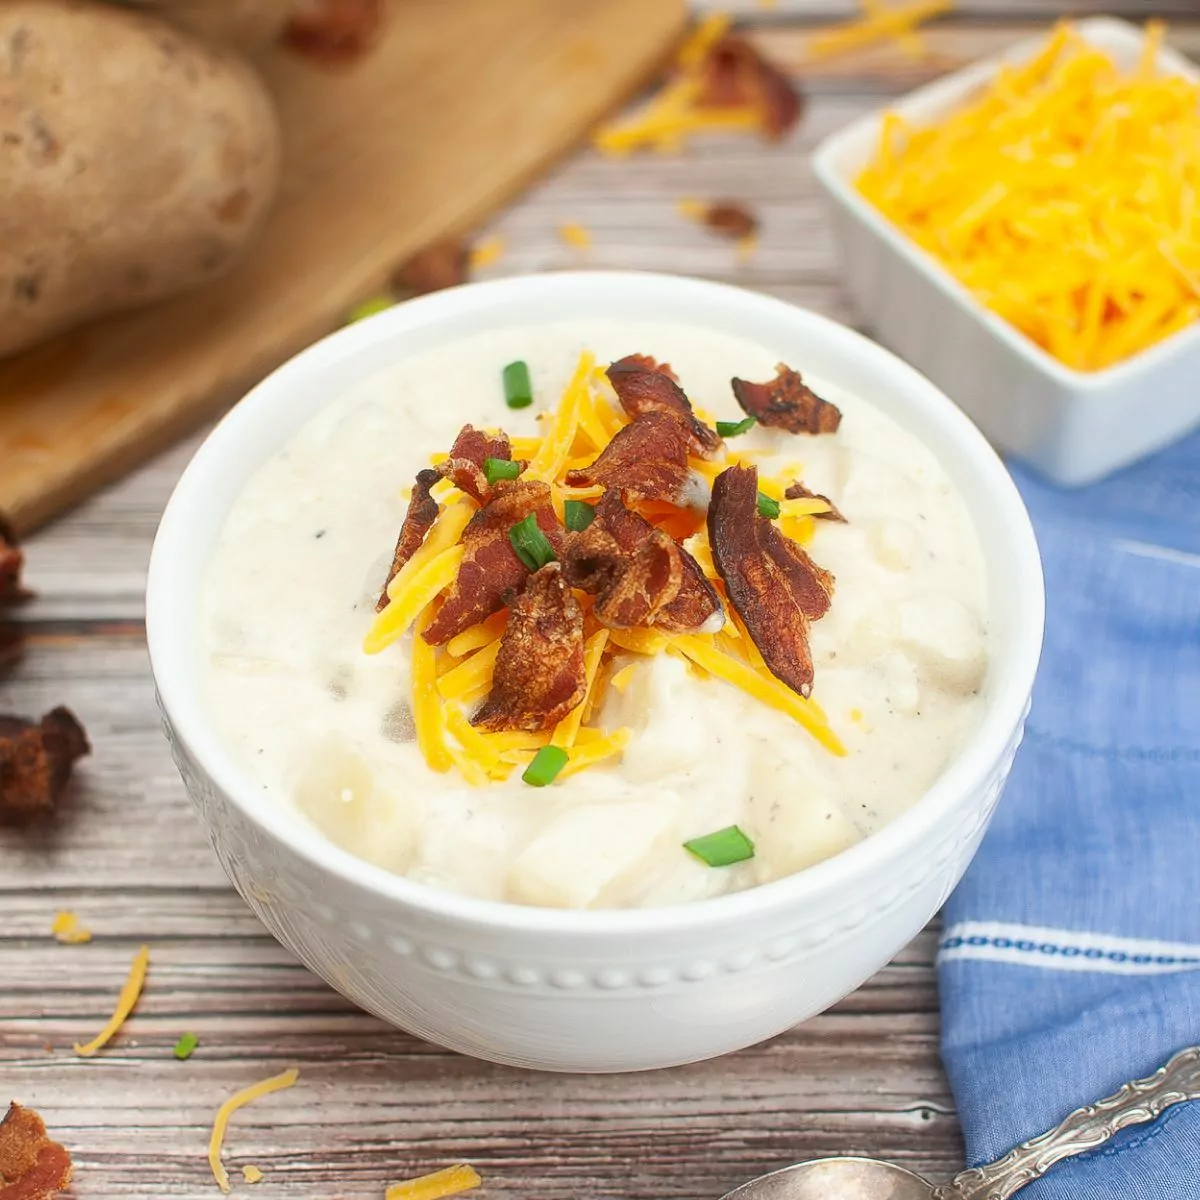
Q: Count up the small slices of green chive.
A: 9